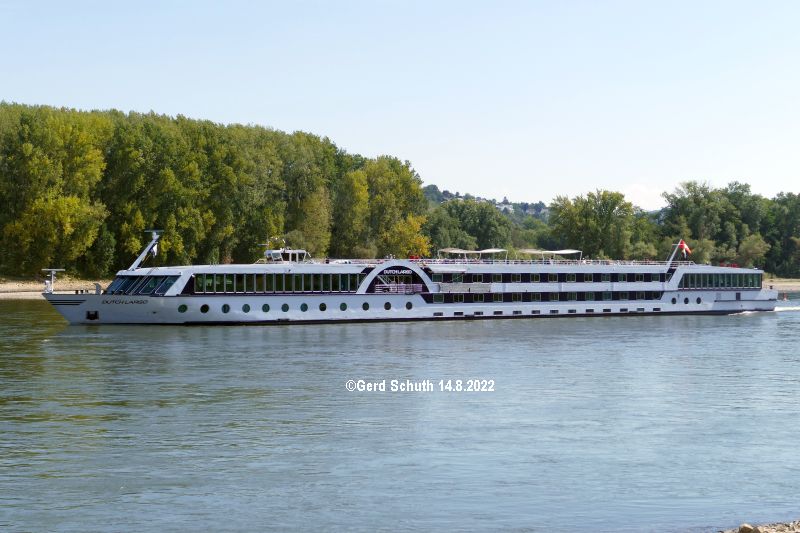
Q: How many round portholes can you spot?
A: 15